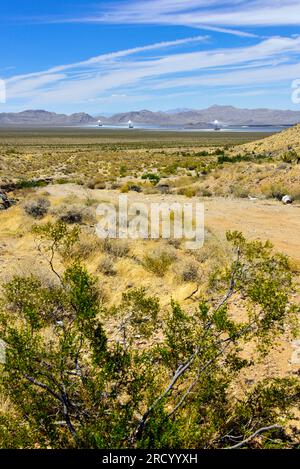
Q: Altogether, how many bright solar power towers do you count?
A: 3